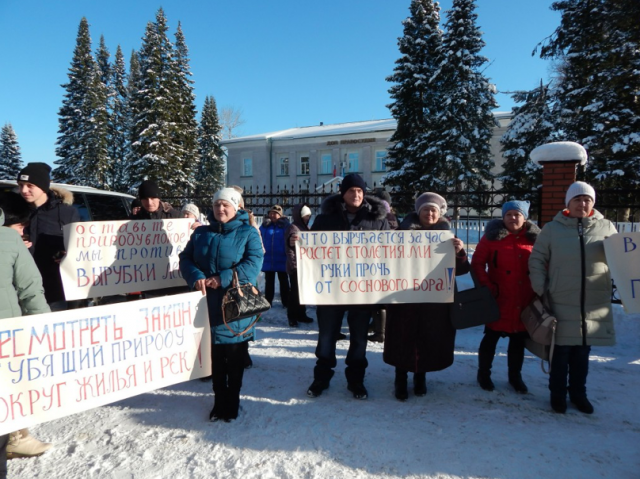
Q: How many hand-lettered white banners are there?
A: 4